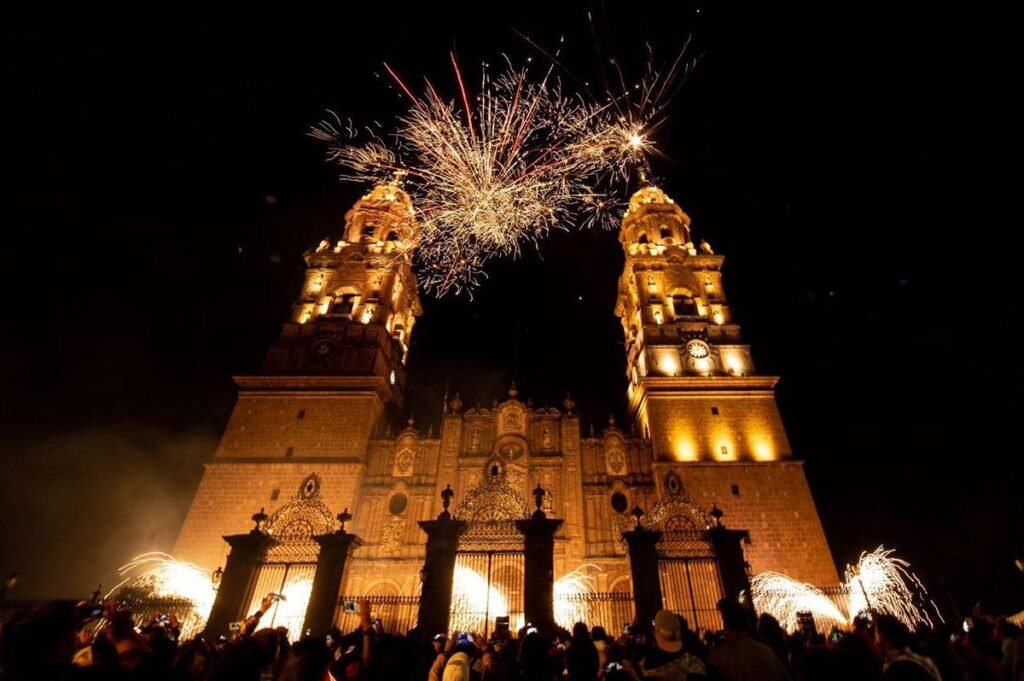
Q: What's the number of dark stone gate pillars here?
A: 6